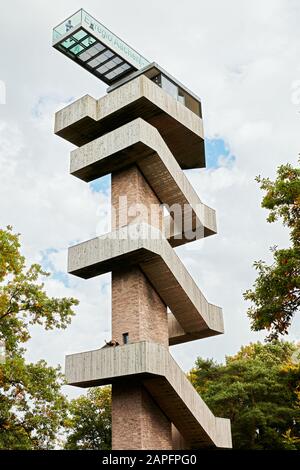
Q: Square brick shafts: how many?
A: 1